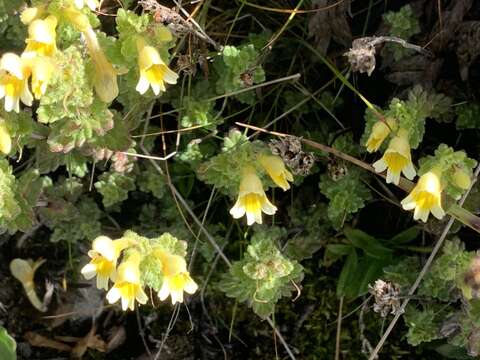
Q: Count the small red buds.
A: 0